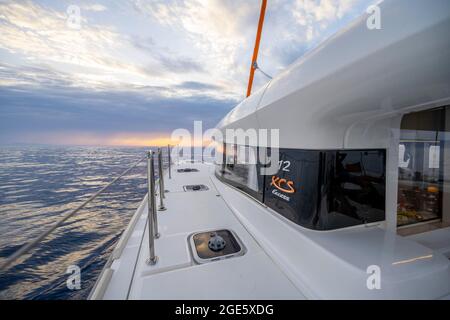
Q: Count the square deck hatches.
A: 3